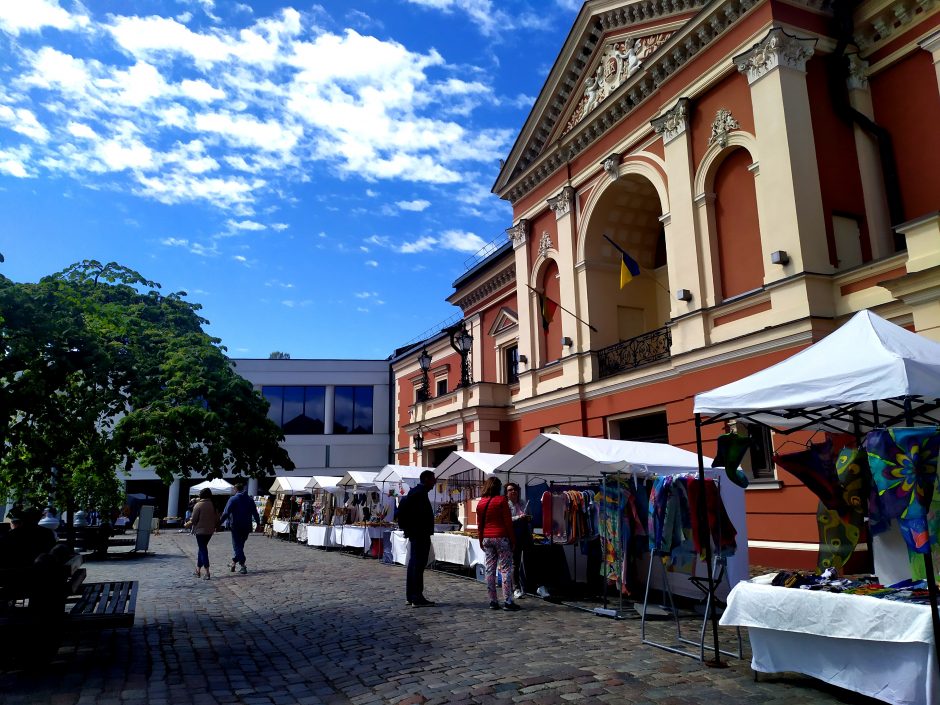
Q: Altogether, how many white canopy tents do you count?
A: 8